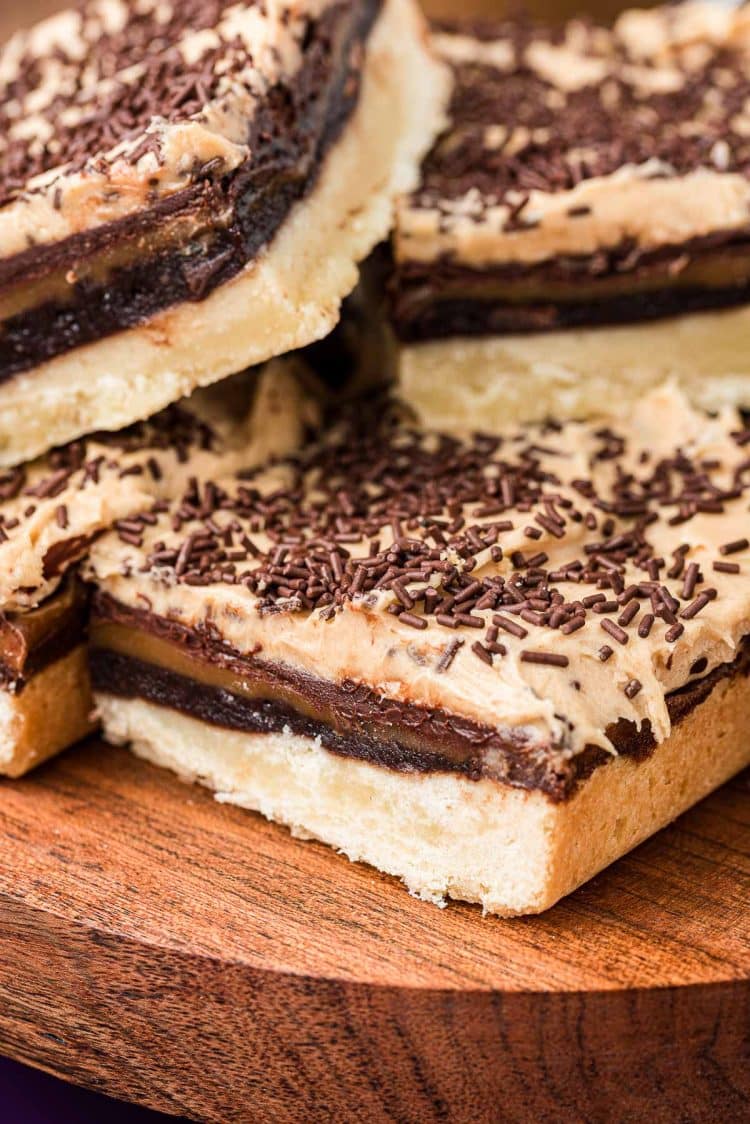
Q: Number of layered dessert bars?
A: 4